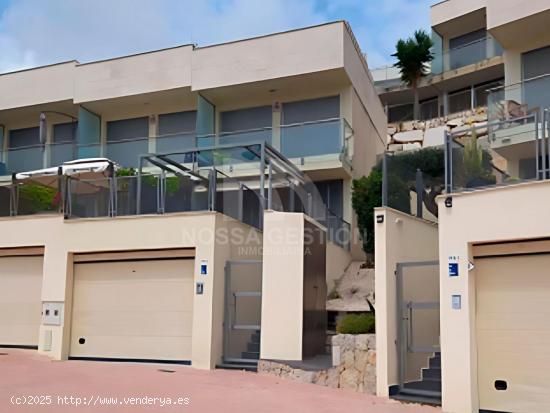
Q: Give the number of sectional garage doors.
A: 3